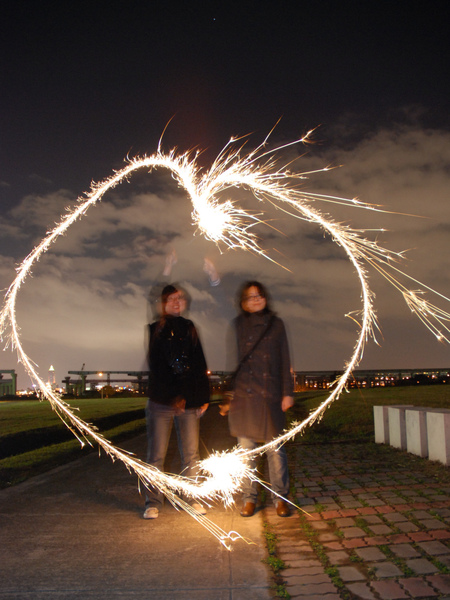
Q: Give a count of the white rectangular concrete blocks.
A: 4